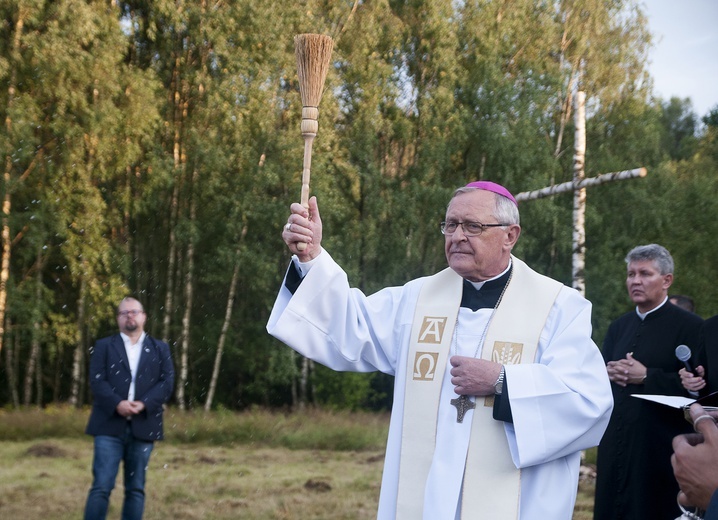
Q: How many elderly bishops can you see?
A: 1